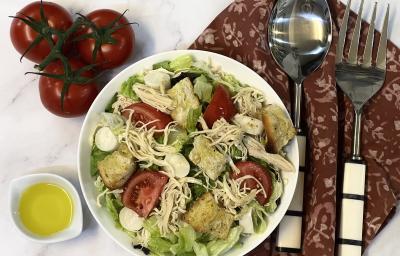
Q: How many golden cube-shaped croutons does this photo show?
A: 5